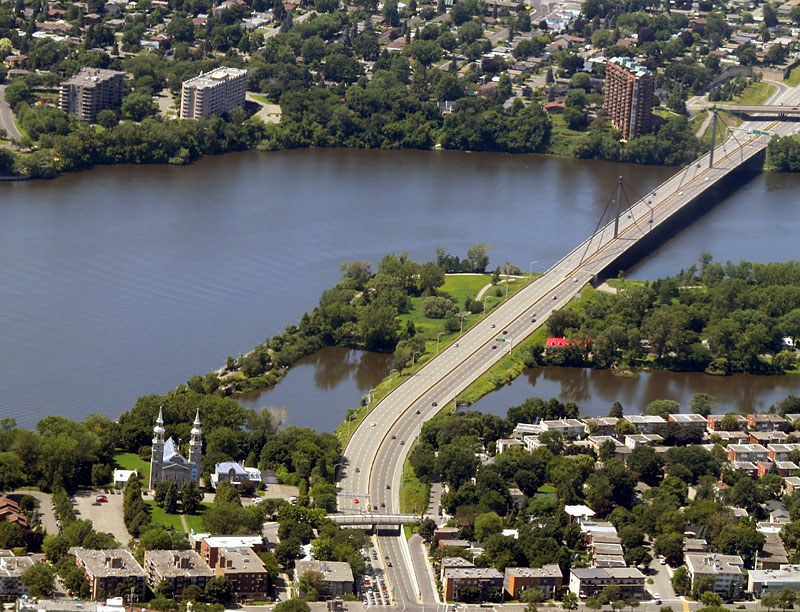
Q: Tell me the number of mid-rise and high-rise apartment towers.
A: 3